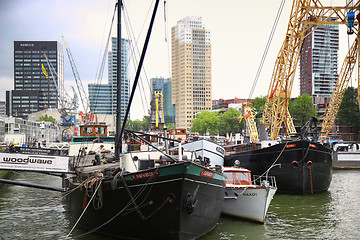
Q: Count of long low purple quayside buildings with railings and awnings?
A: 0